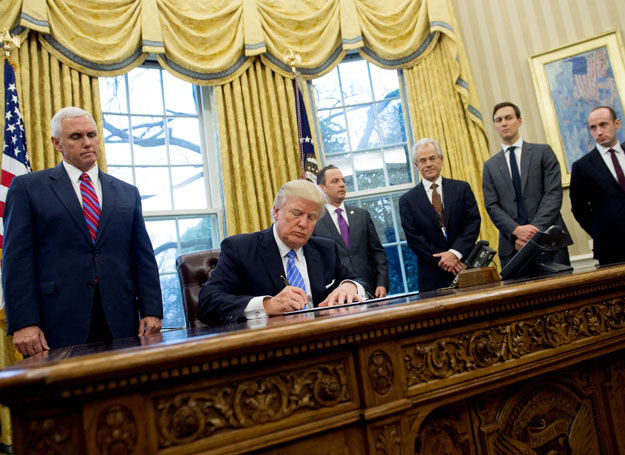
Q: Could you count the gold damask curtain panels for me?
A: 3